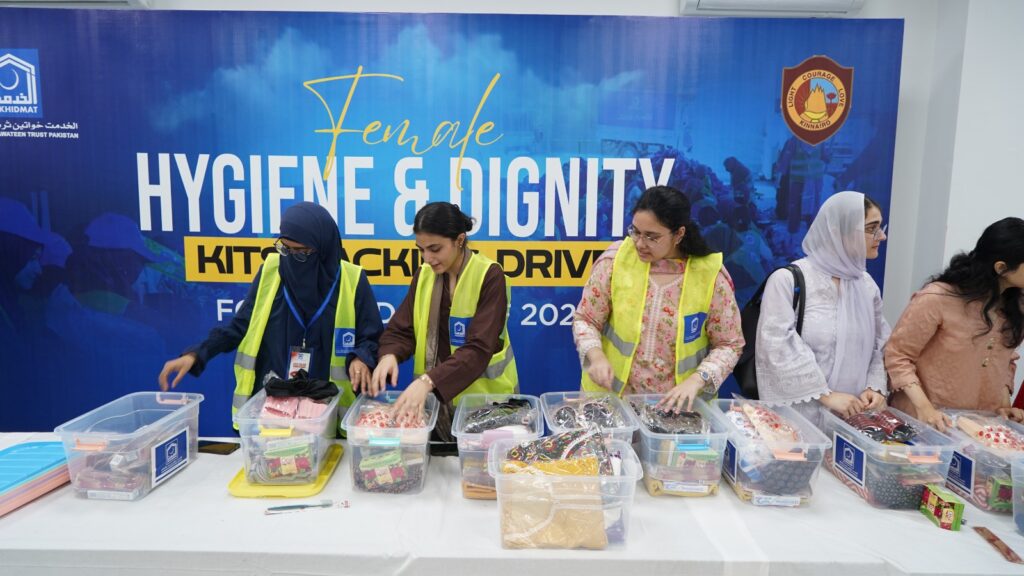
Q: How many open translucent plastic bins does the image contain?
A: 11